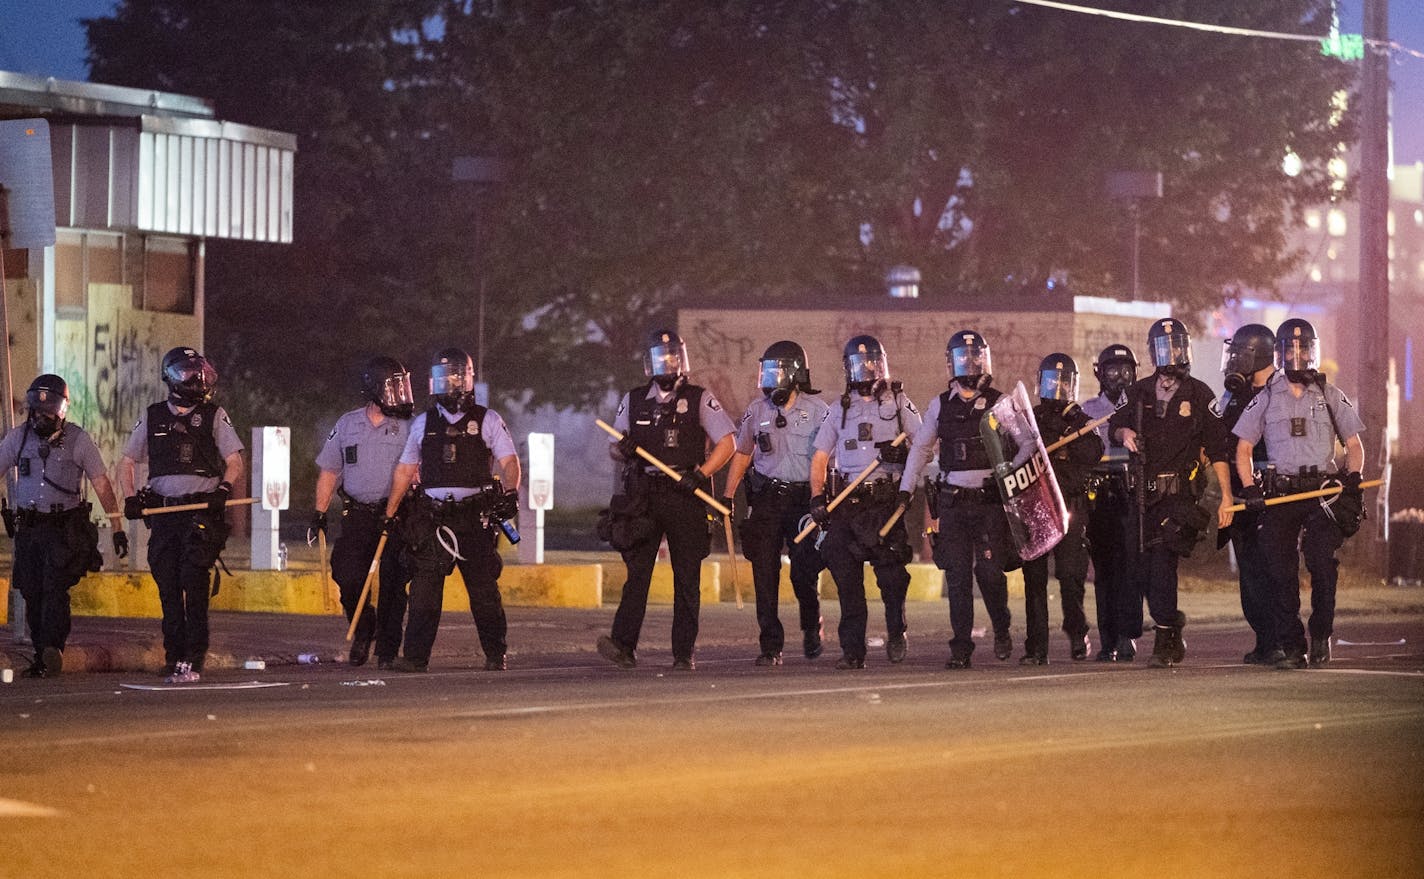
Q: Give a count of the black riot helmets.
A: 13